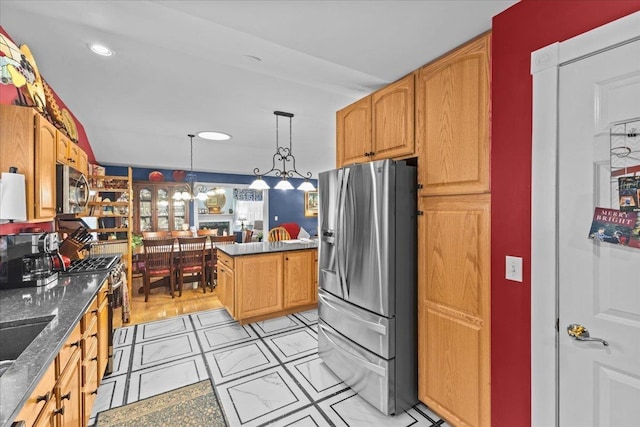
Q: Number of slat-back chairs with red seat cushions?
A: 3